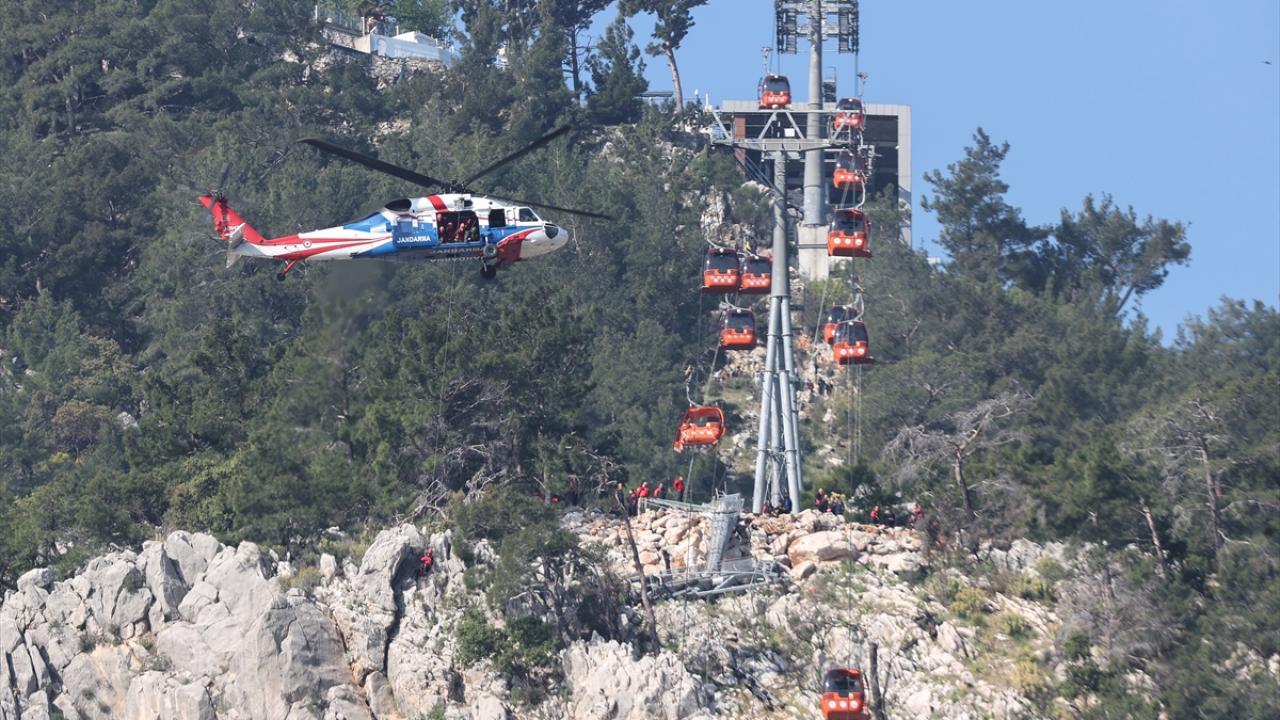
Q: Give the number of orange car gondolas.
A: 11